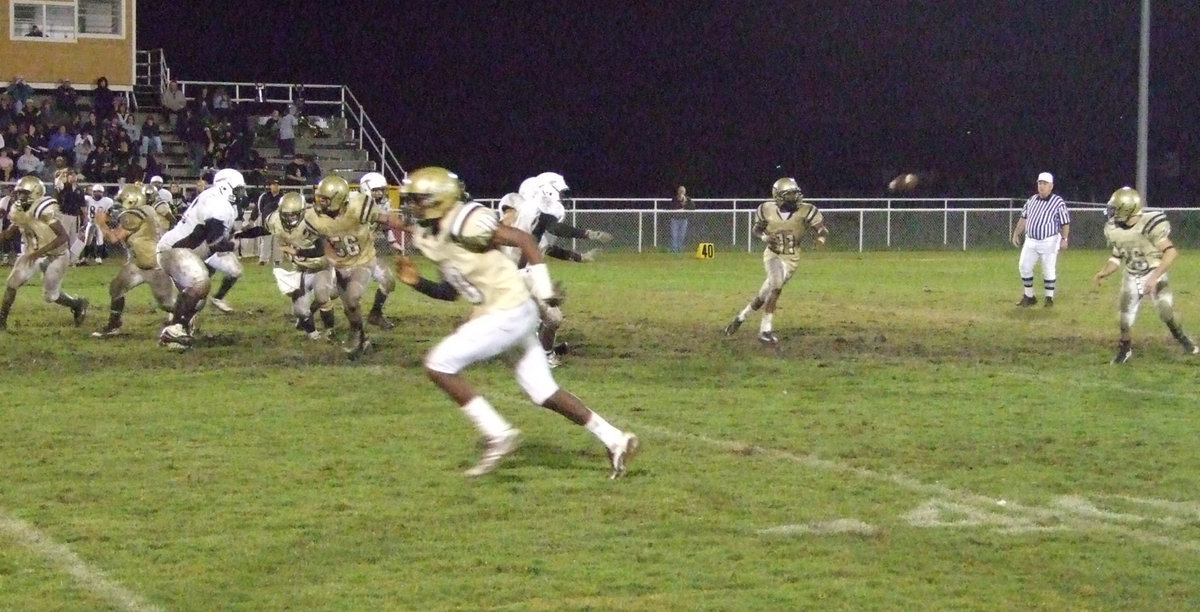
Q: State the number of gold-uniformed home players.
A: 8